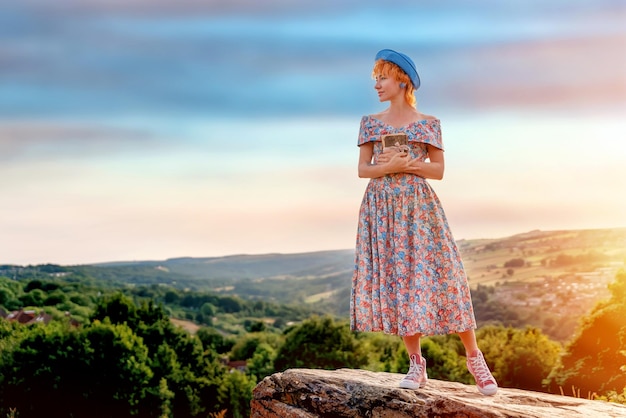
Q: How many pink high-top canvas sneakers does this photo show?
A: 2